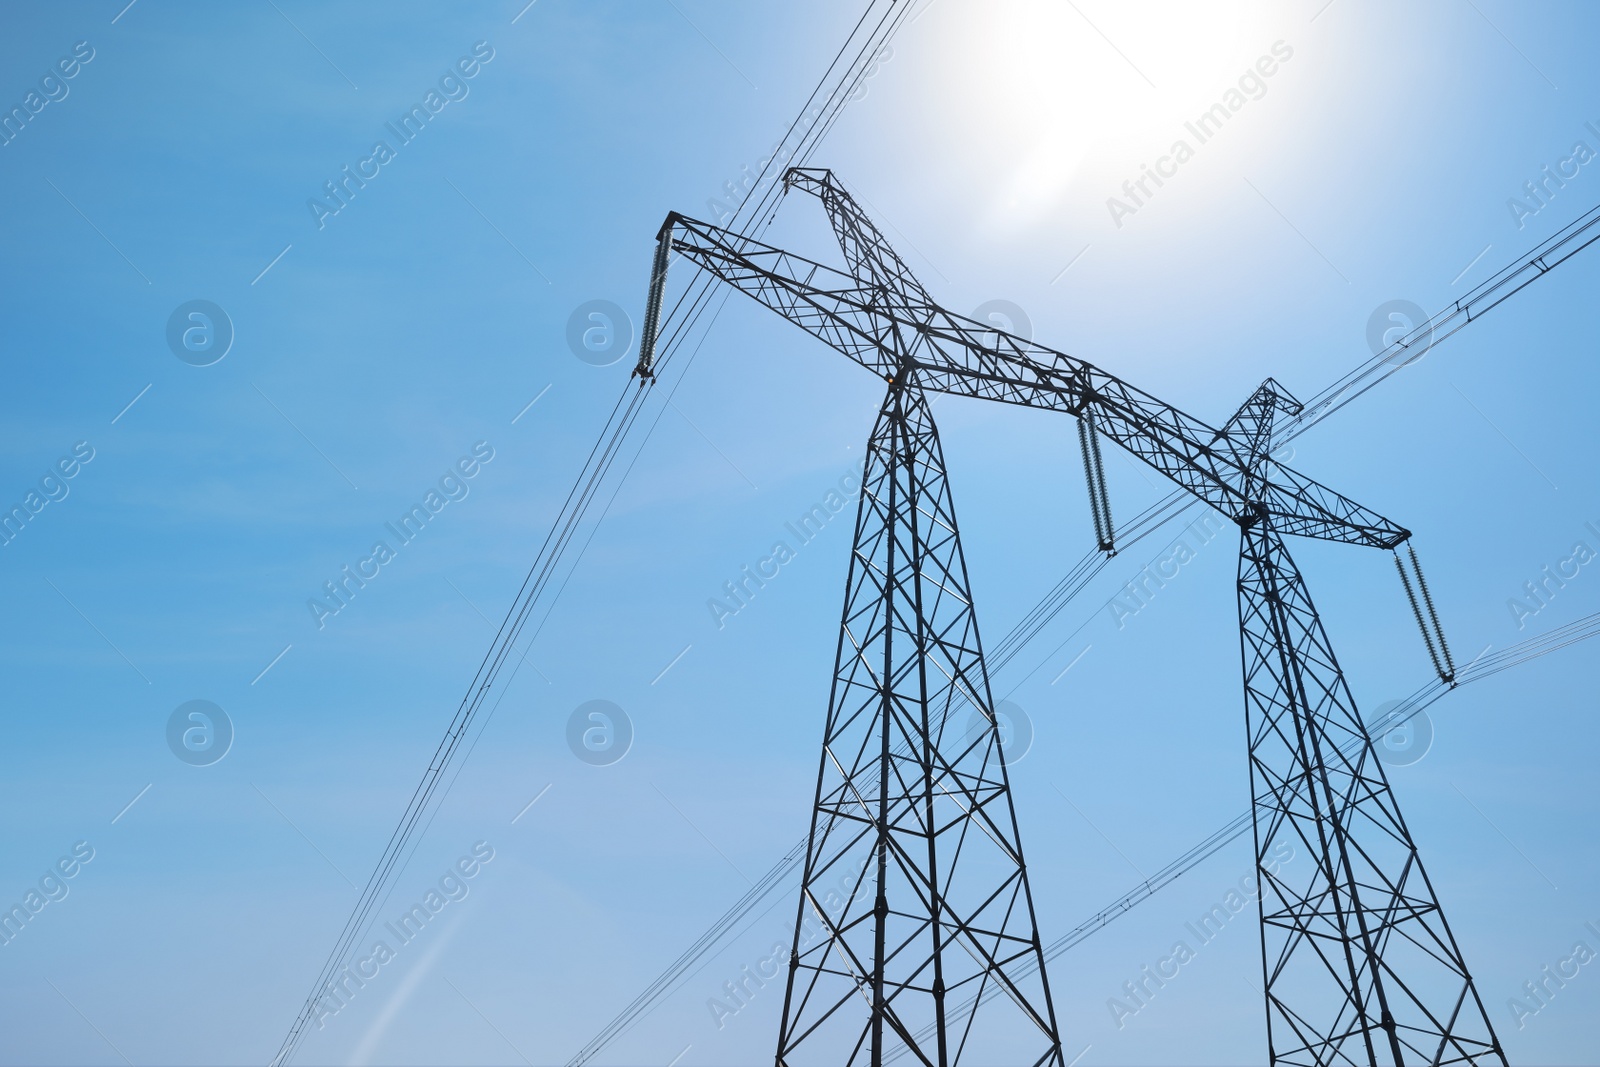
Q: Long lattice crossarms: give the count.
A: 1